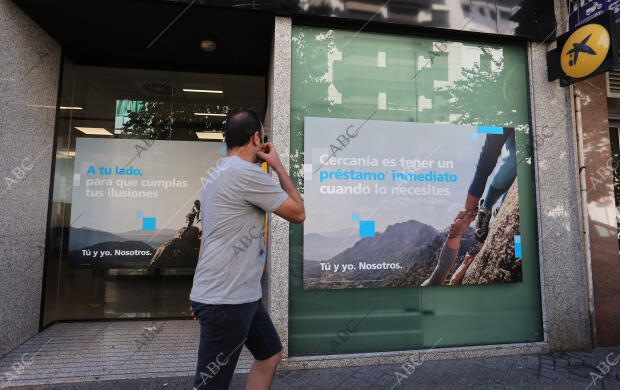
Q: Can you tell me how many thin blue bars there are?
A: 2